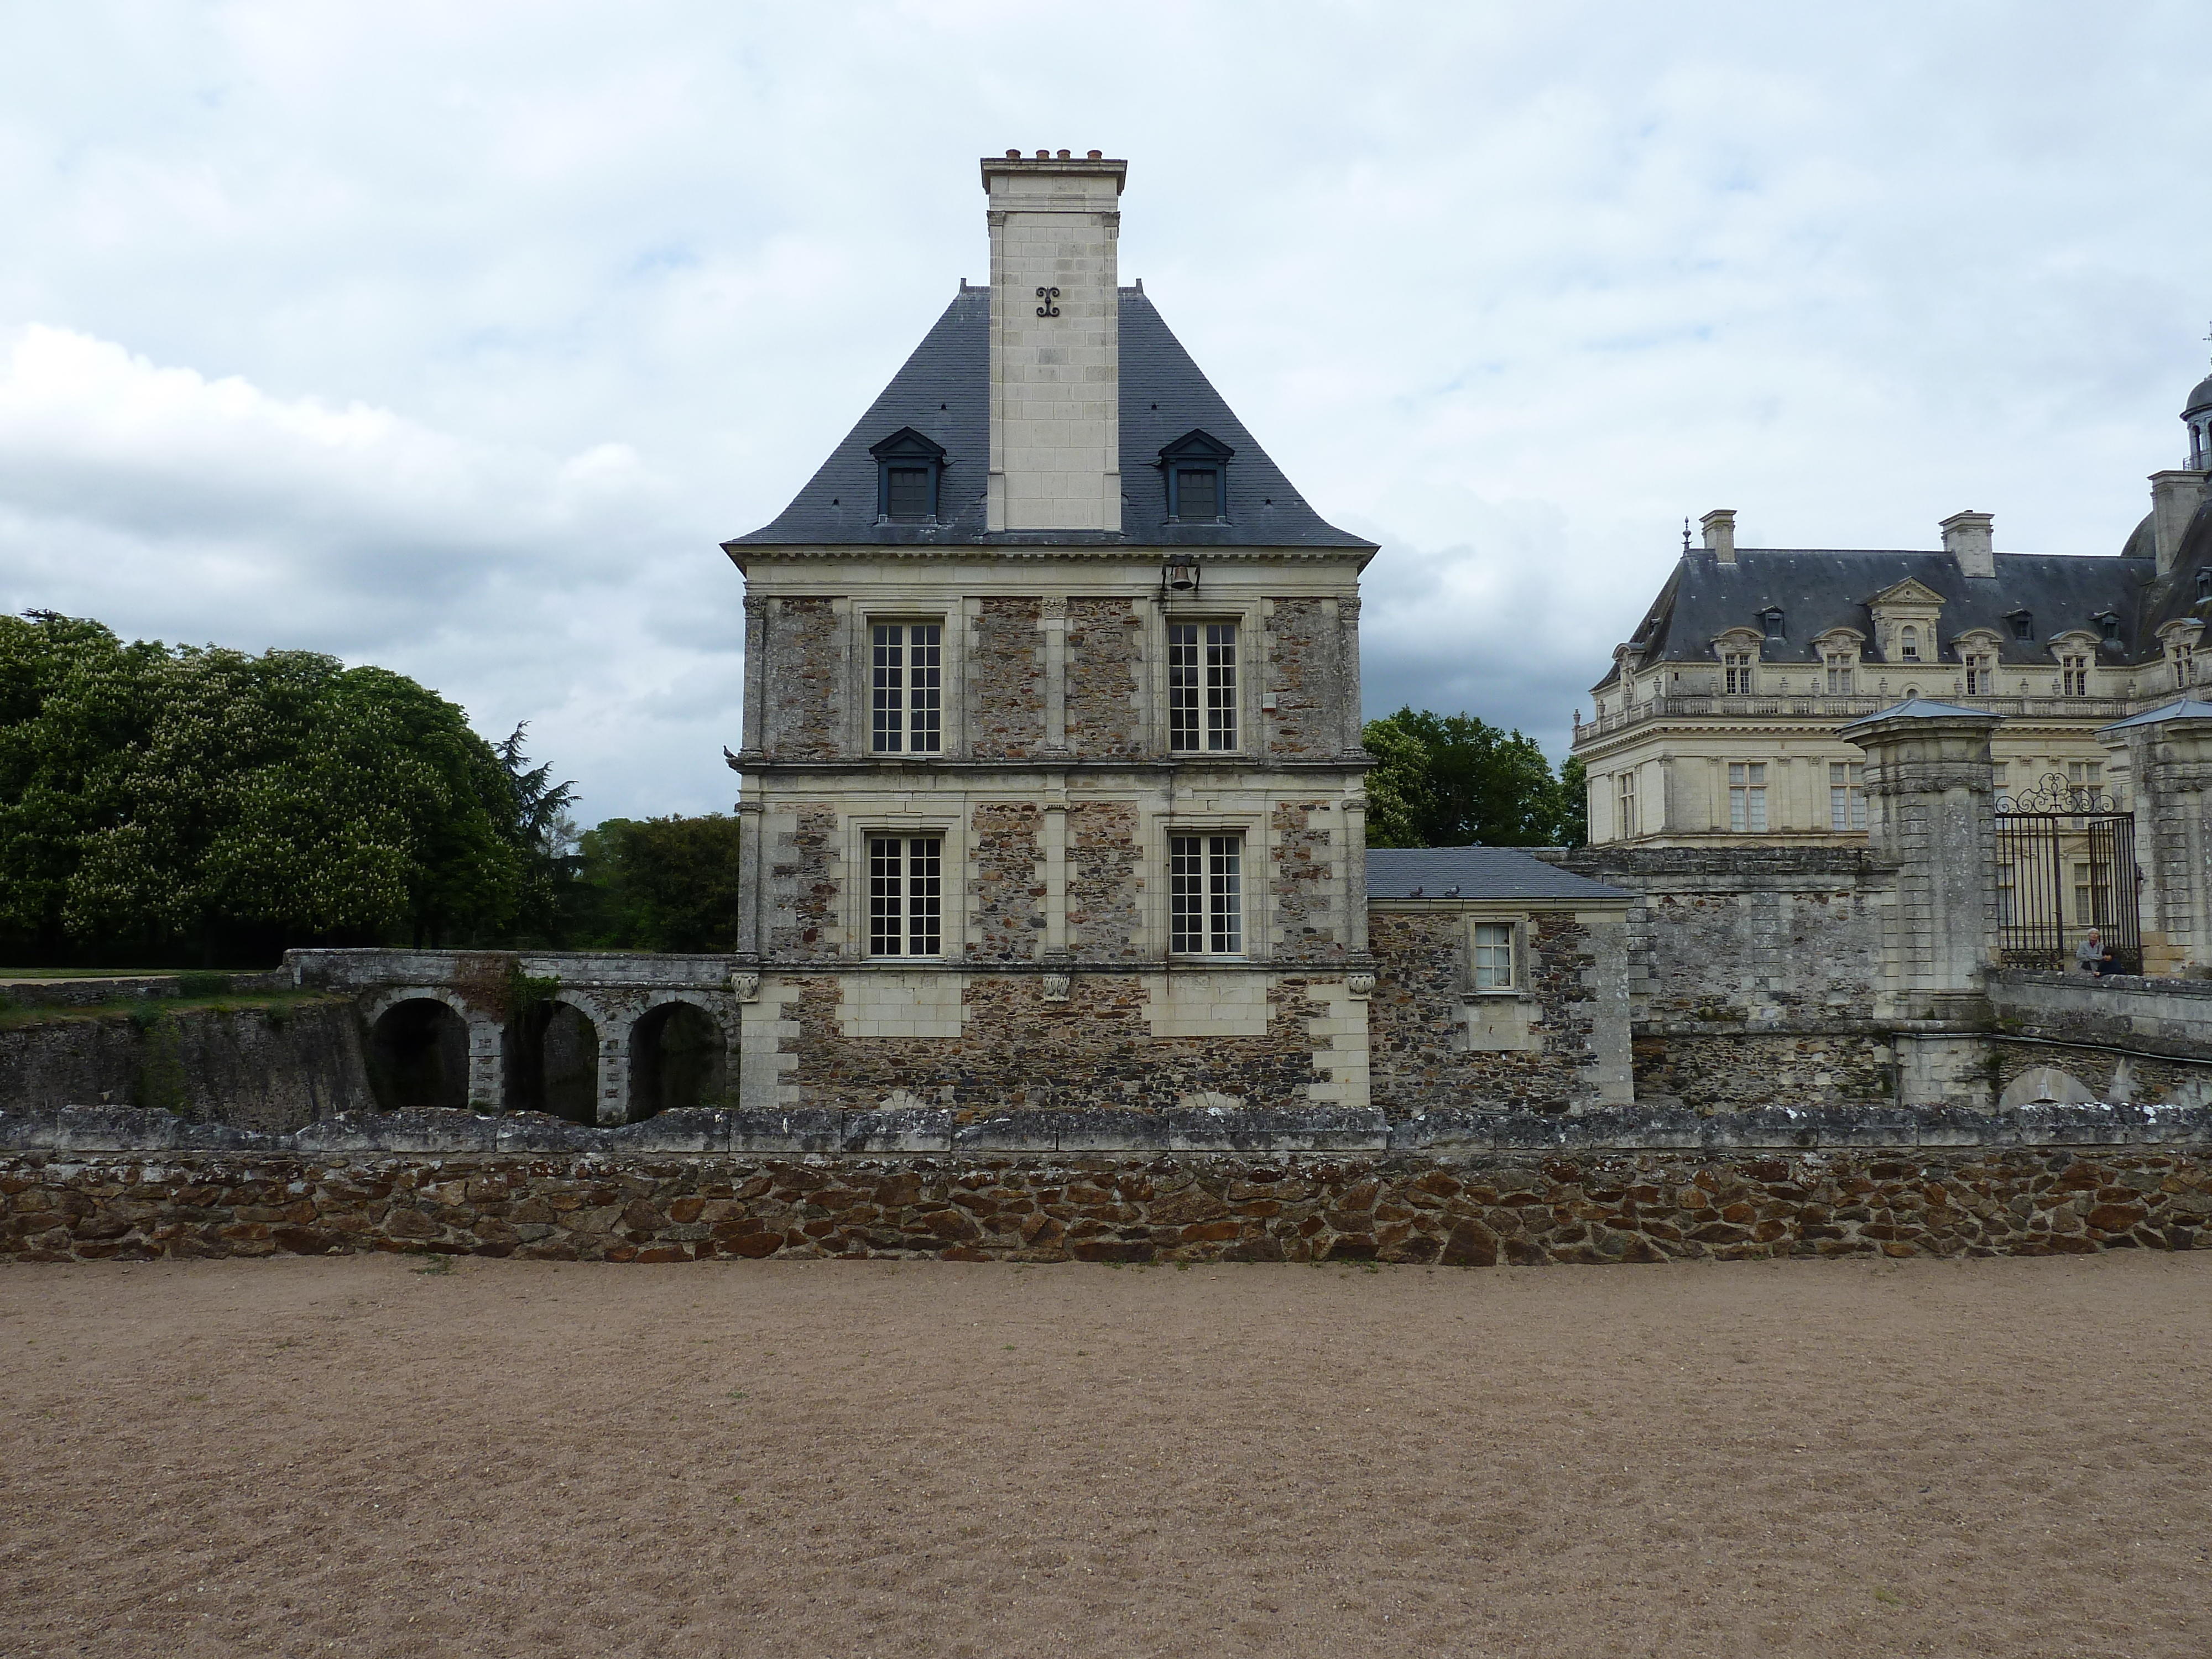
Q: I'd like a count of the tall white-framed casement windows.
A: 4